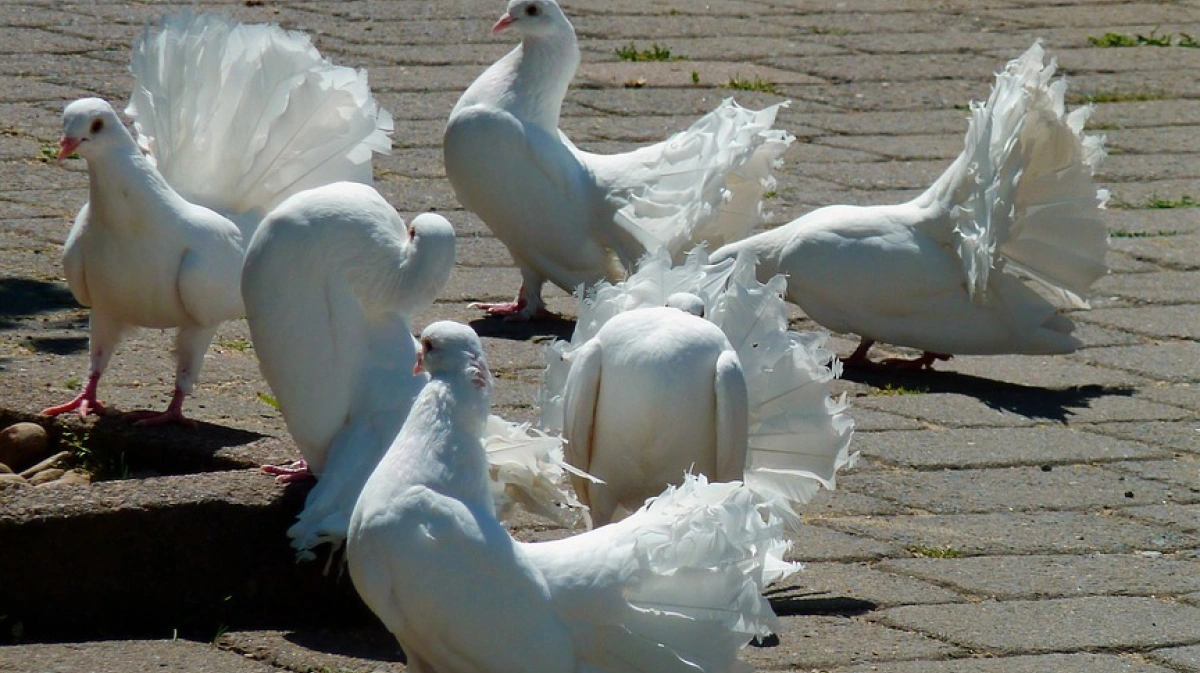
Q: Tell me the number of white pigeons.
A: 6